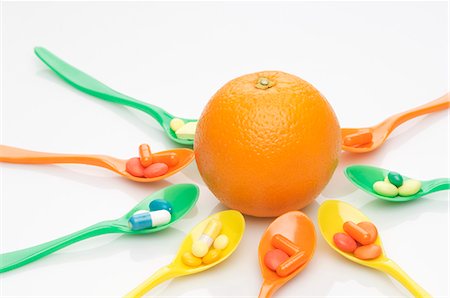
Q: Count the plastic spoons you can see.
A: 8